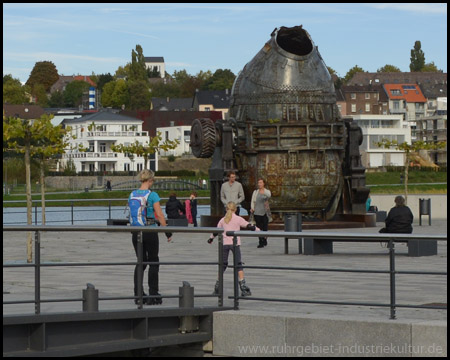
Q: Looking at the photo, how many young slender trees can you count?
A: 4